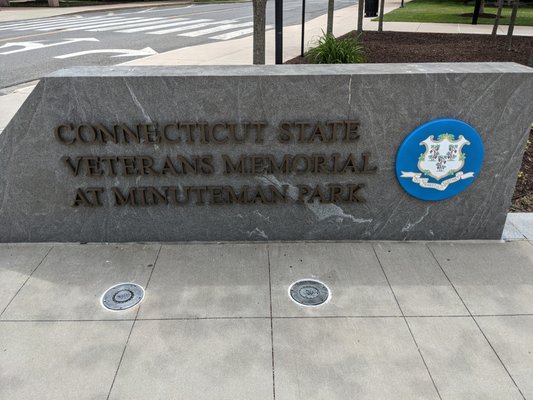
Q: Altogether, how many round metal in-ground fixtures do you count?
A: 2